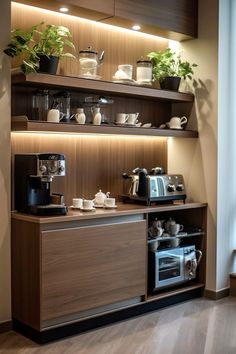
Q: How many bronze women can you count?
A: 0